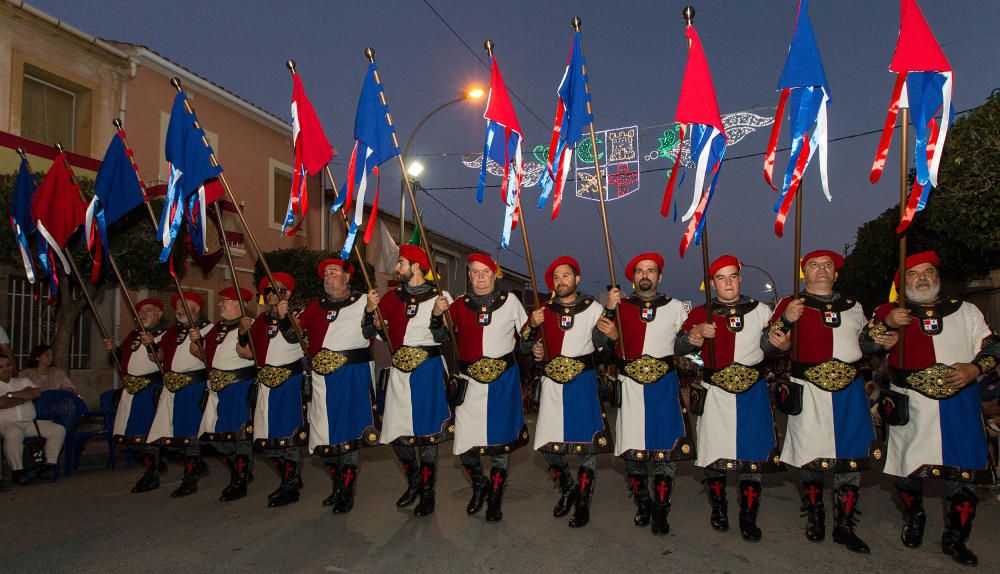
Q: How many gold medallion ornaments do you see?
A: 12